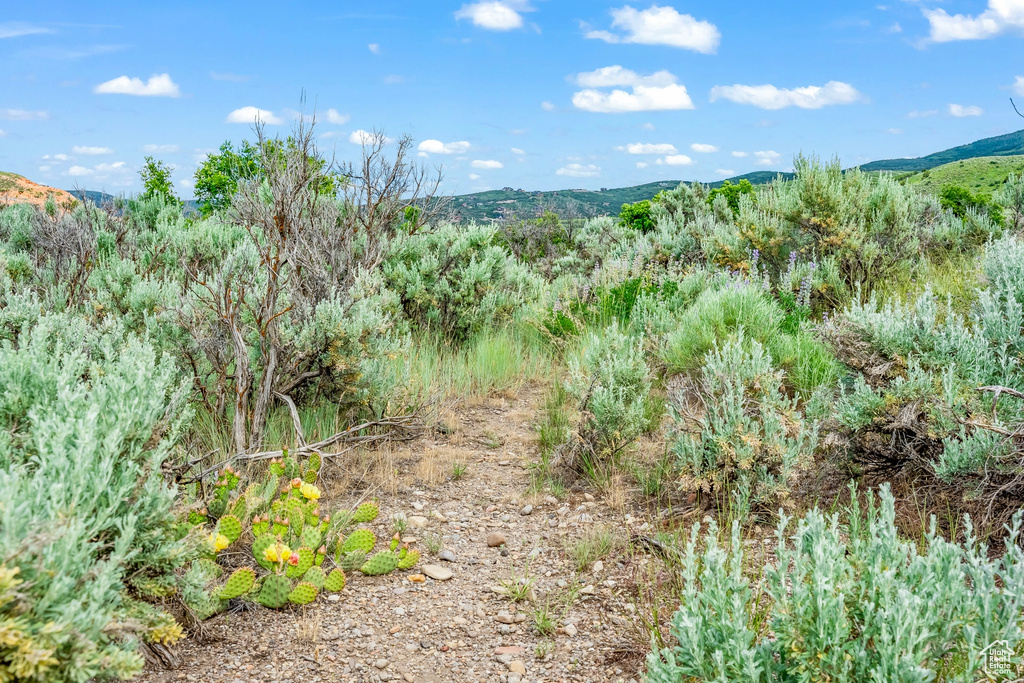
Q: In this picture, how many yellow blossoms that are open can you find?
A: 3